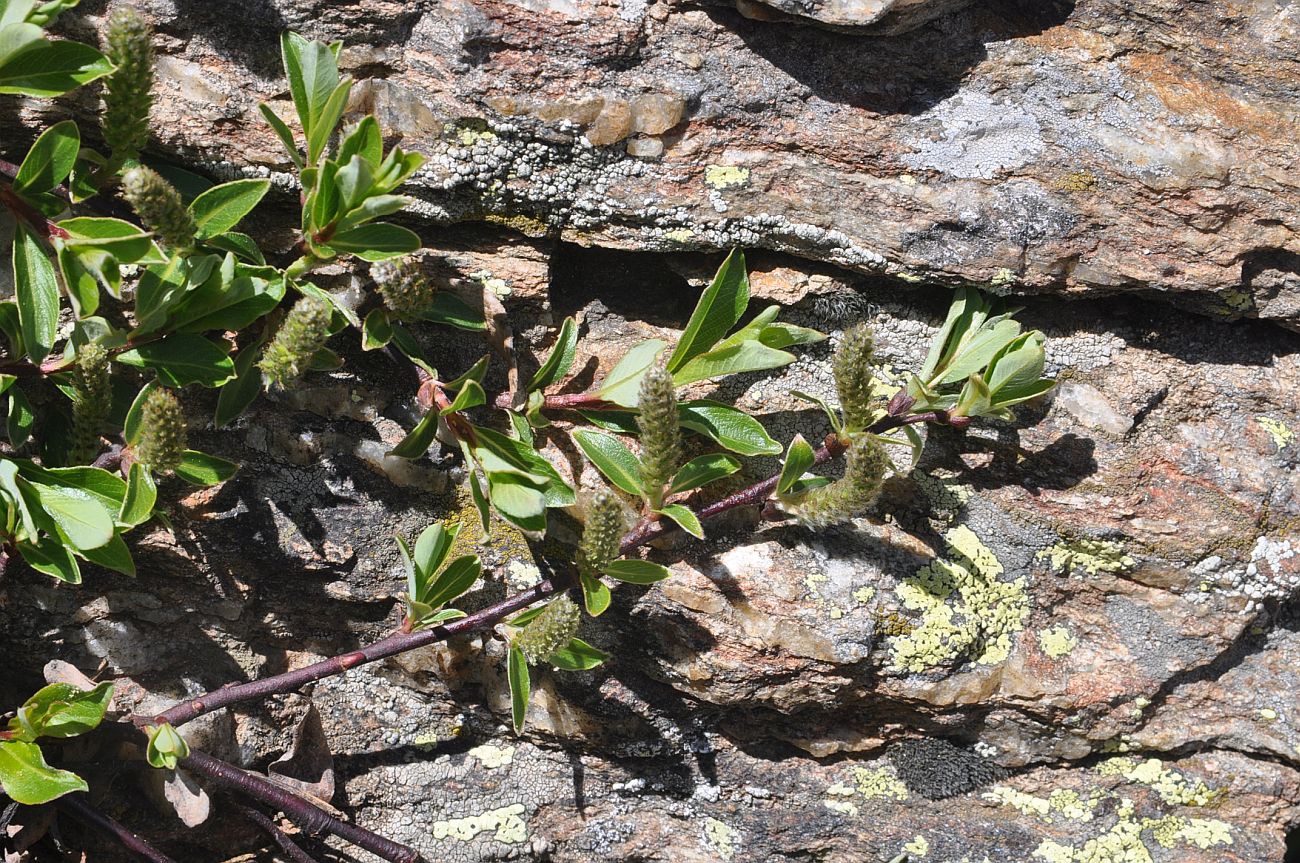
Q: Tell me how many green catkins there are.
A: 11